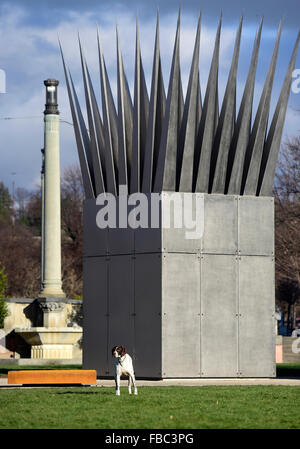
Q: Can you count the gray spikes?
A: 13